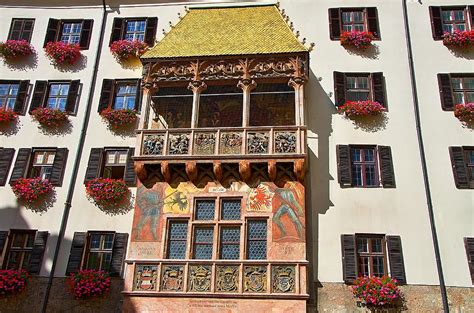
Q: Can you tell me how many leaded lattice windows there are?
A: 6